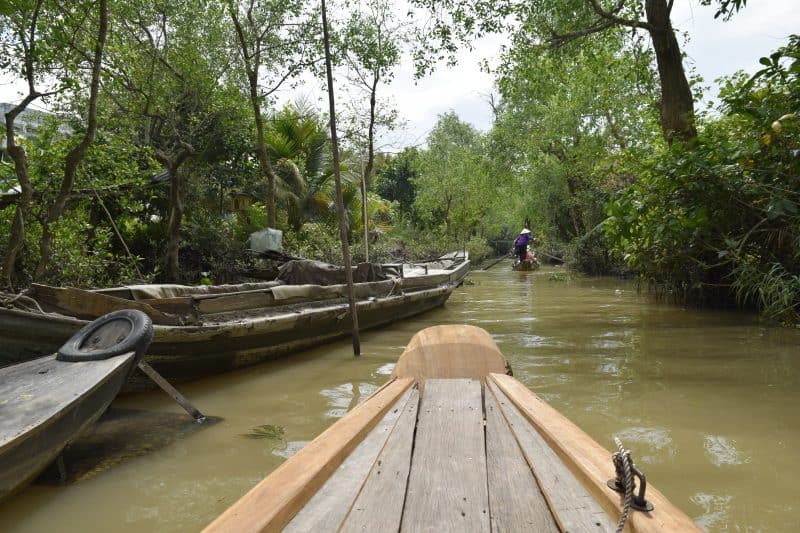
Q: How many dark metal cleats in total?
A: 1